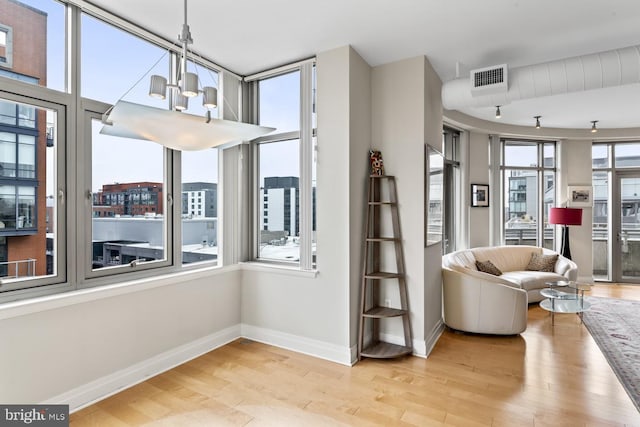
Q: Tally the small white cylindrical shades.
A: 4